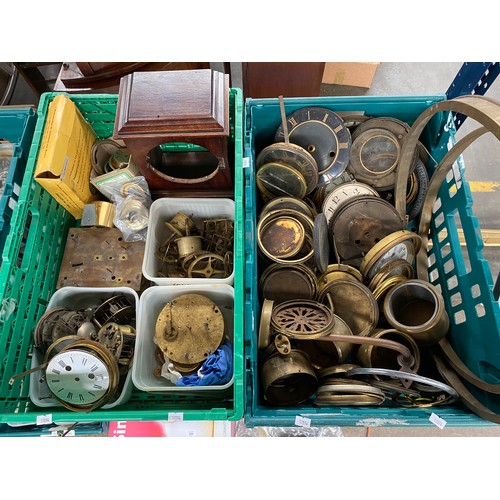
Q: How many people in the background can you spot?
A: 0